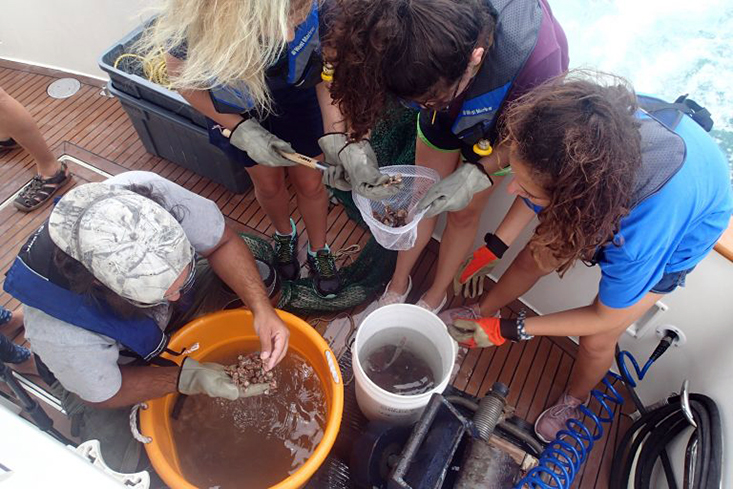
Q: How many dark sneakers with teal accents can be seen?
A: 2